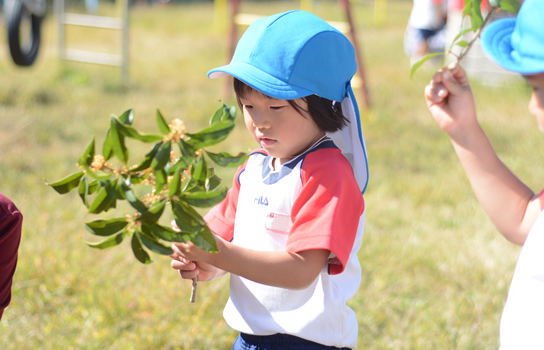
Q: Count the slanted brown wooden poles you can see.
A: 2